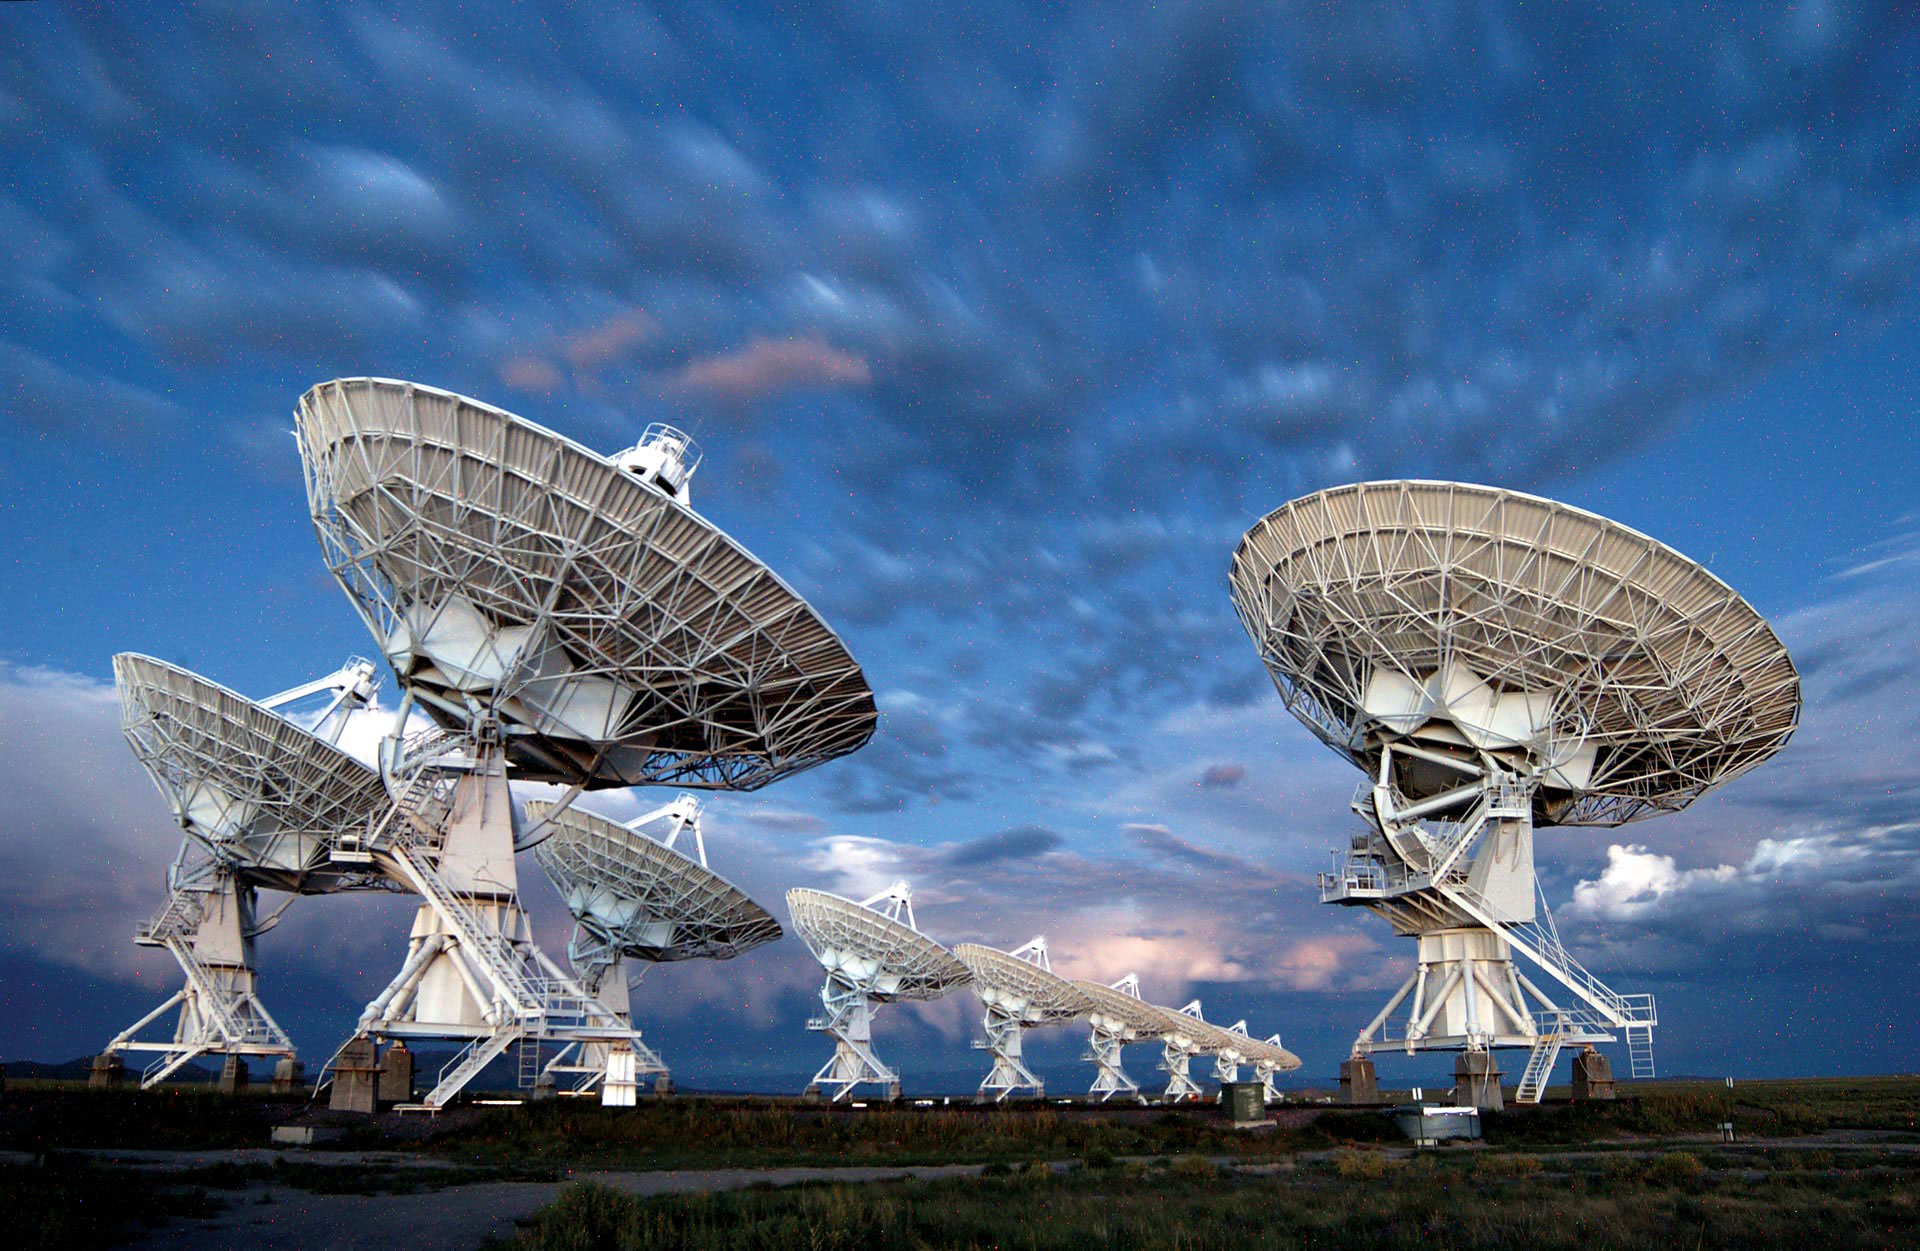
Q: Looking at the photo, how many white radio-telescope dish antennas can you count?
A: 10